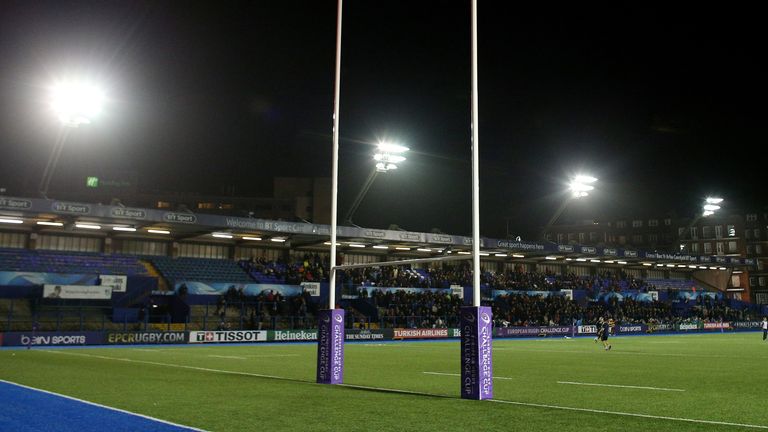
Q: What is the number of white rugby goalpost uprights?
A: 2